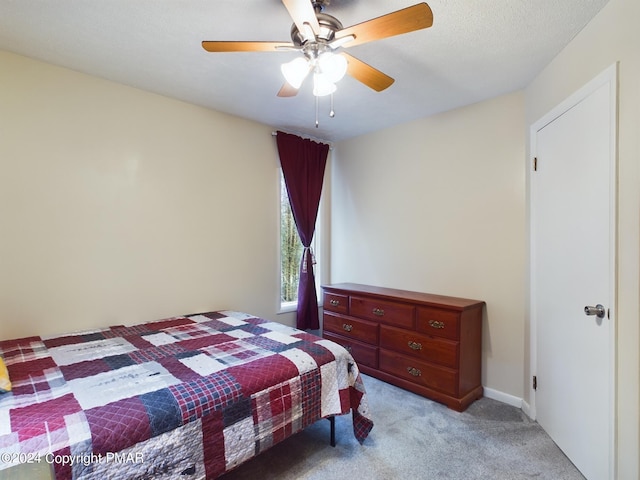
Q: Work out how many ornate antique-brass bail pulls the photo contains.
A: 7